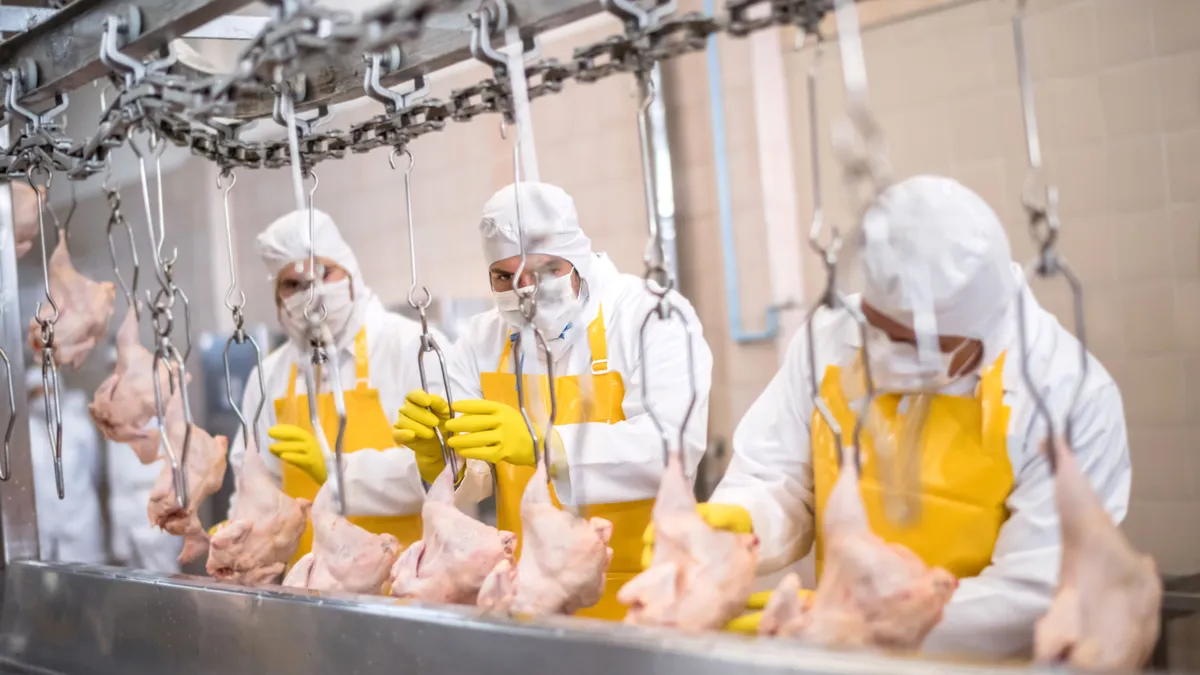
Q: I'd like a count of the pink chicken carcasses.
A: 11